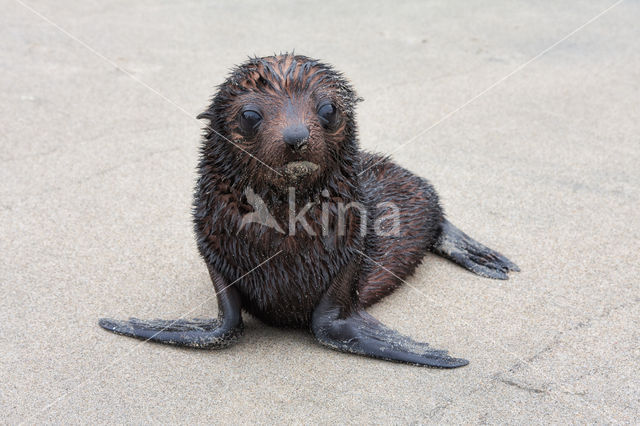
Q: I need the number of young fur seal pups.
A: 1